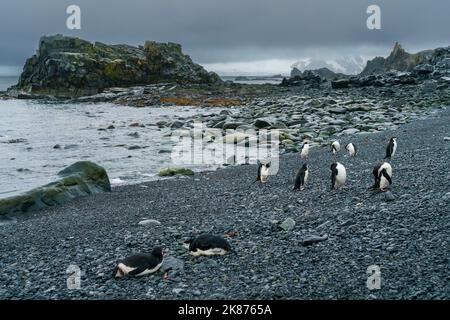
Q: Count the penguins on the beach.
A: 10